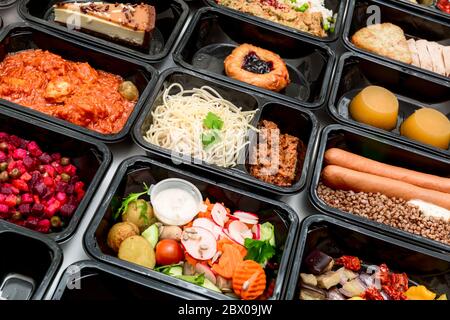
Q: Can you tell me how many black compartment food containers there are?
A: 14